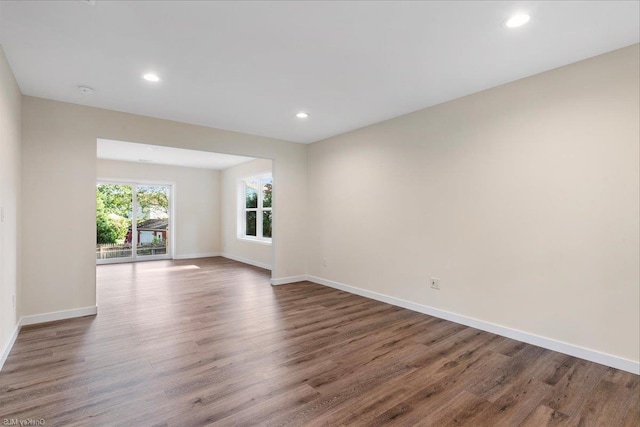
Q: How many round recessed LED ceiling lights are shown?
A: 3